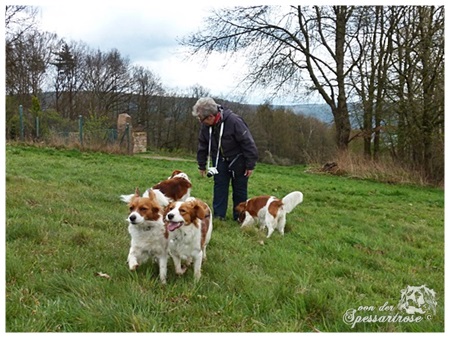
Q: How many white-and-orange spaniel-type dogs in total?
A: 4